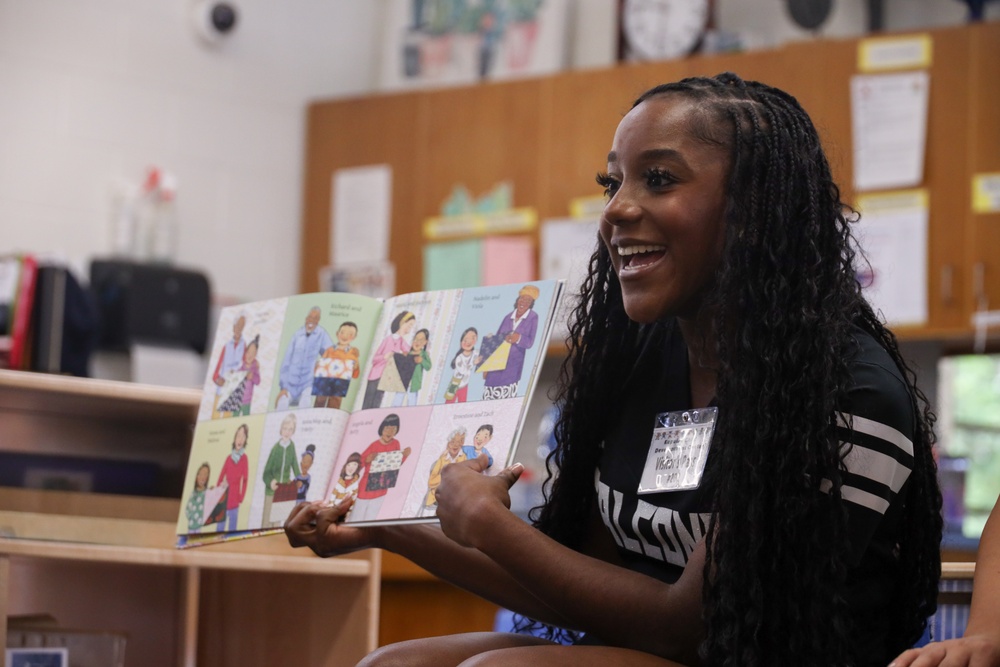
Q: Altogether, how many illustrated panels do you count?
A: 8